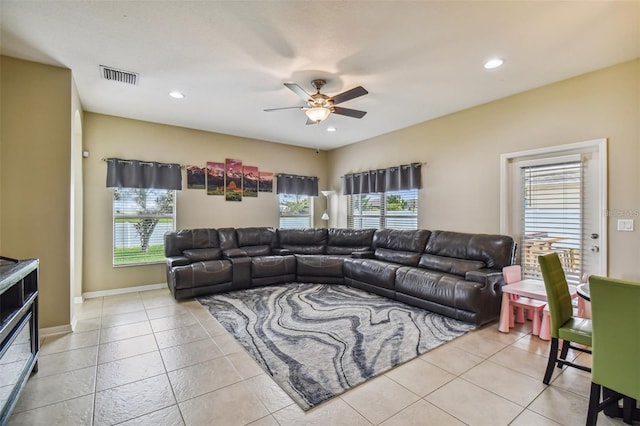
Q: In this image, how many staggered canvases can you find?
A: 5